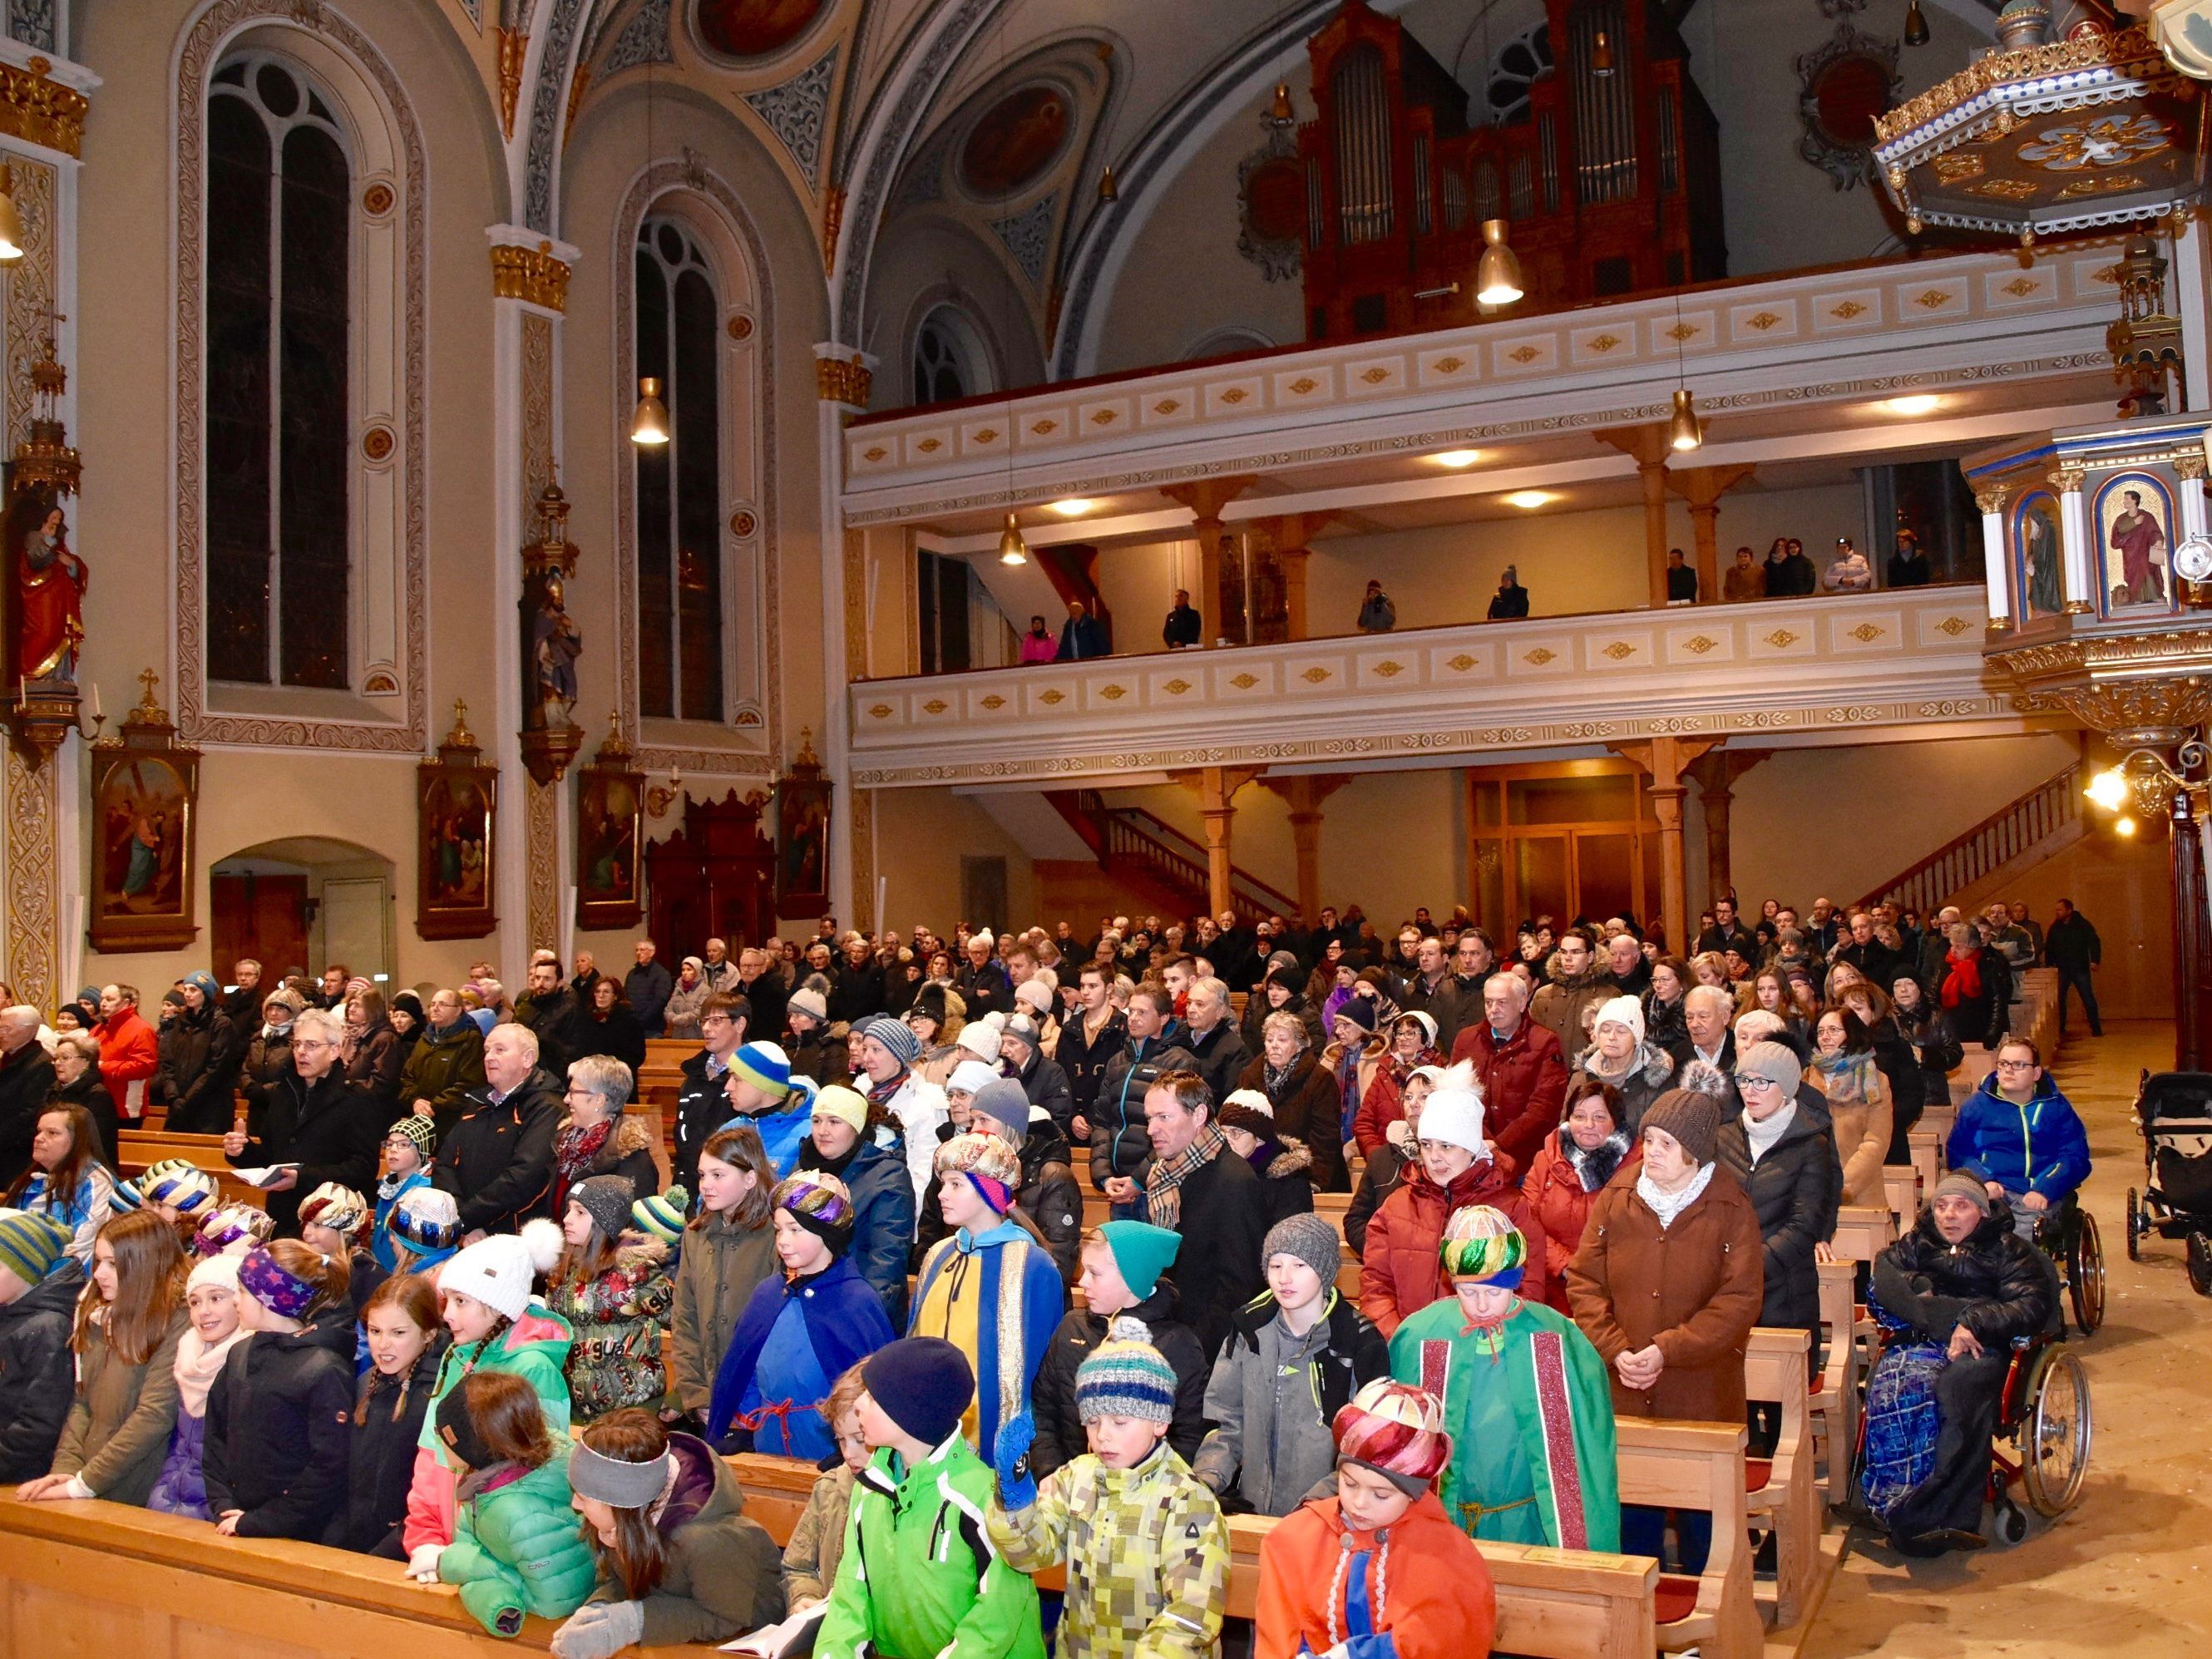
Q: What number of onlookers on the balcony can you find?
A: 11